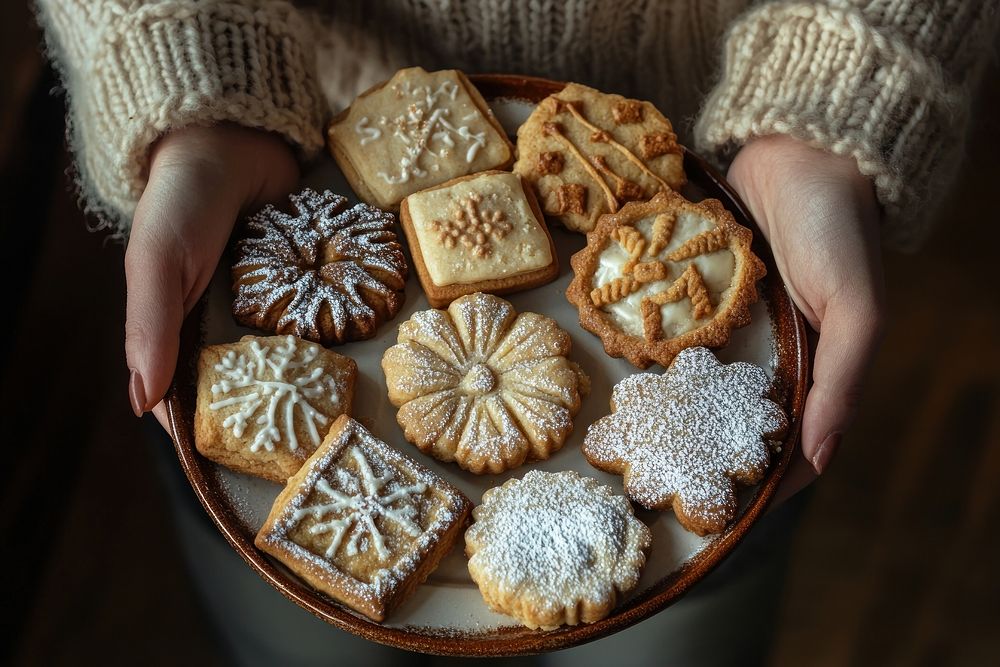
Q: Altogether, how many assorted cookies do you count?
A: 10